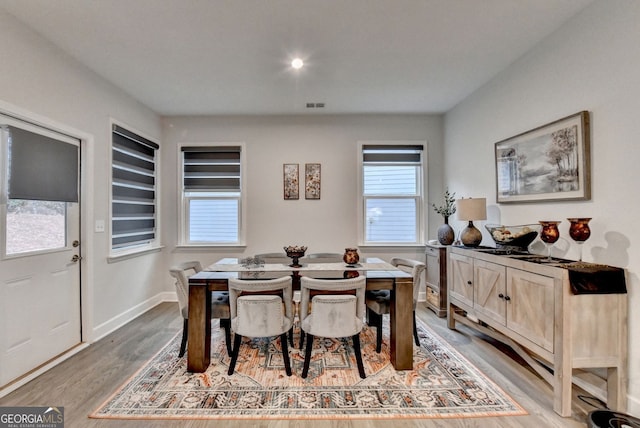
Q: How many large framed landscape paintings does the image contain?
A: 1